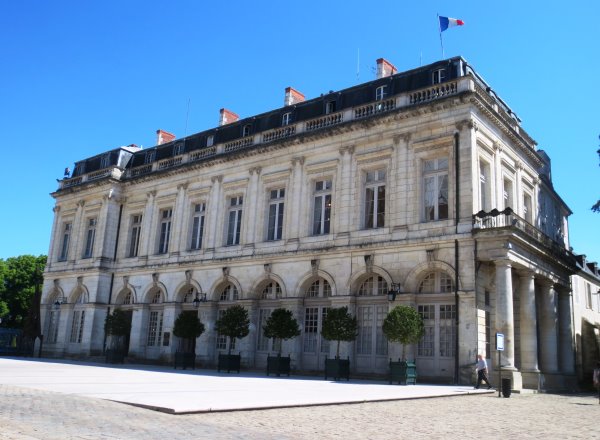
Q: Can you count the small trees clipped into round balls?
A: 6